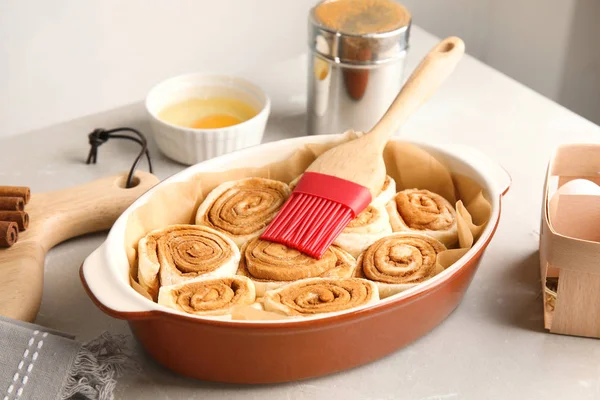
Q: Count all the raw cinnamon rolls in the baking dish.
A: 9